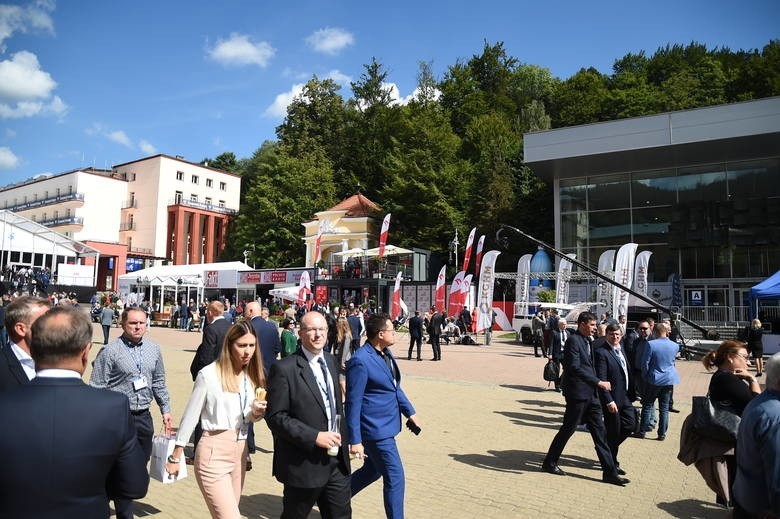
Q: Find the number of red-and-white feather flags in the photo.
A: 9